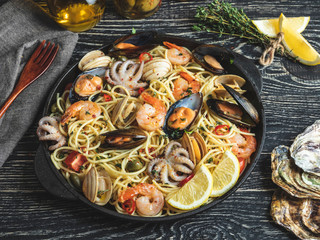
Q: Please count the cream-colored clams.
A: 6